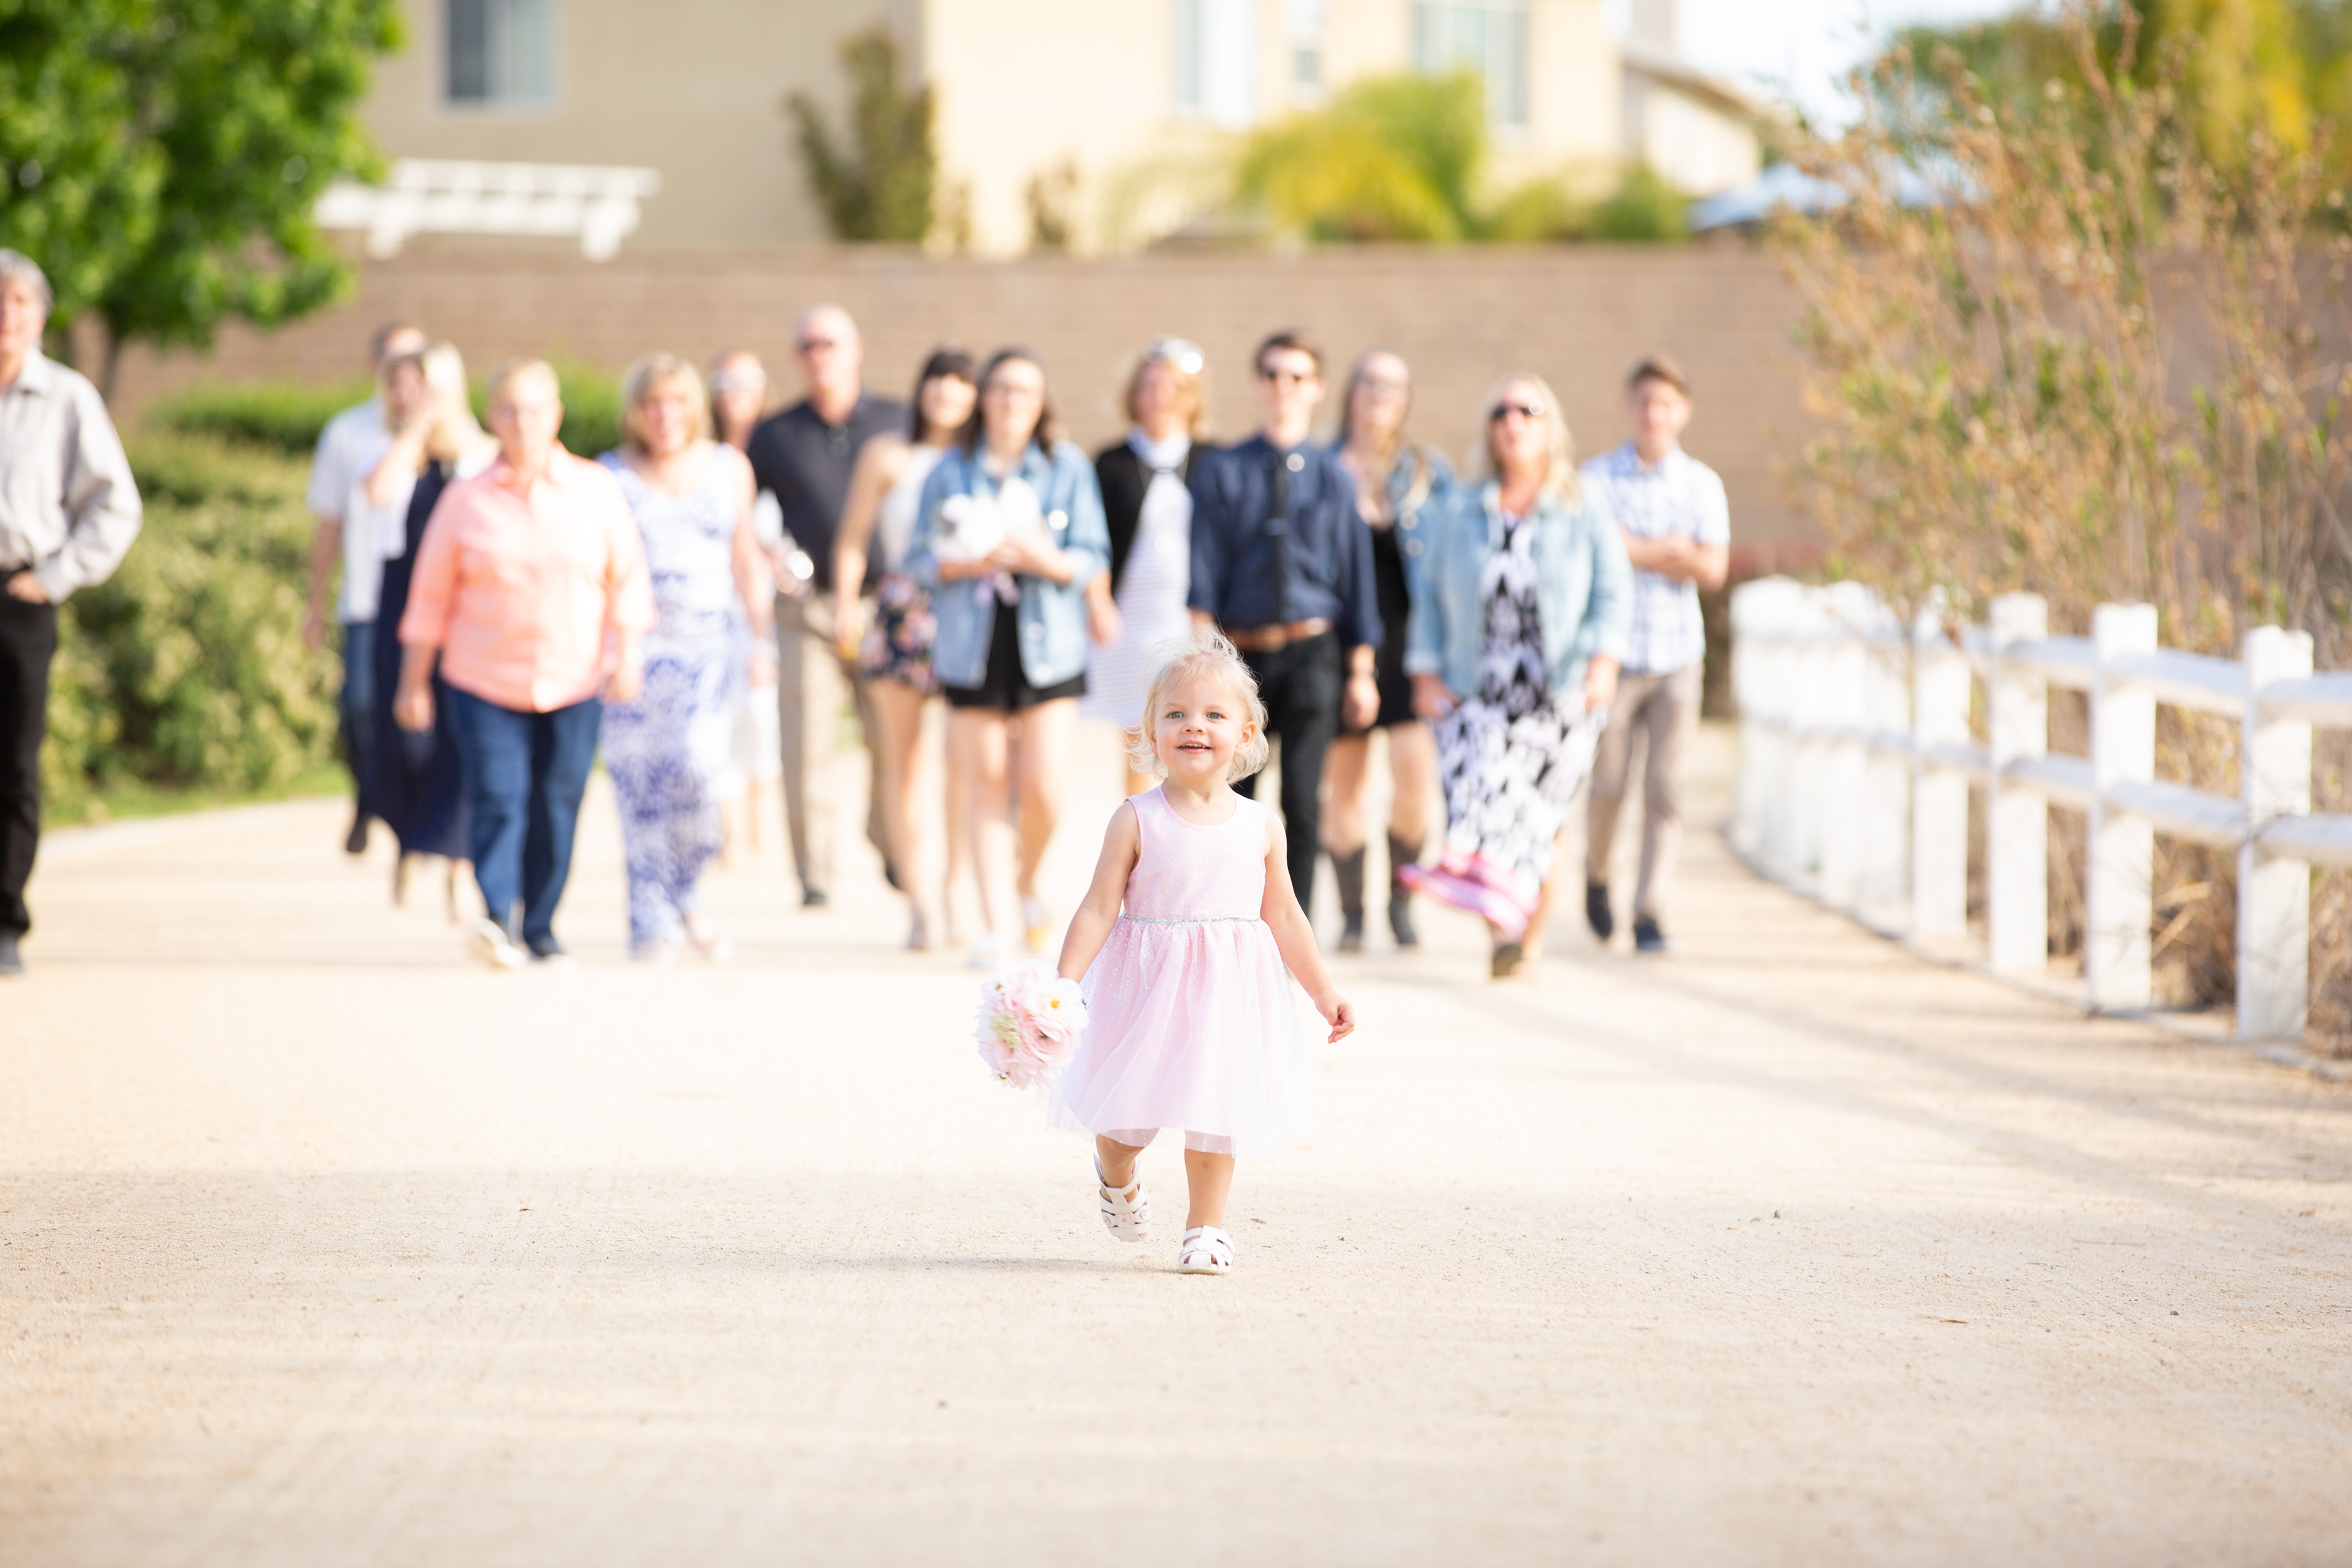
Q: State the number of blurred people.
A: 14